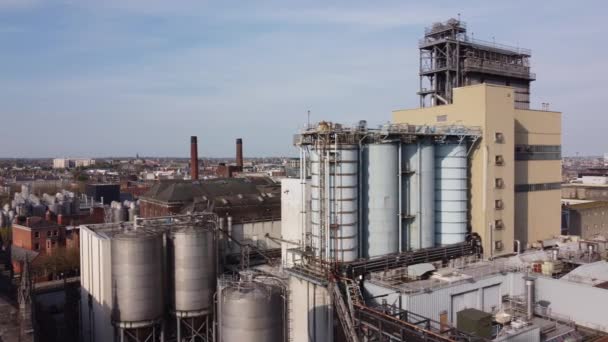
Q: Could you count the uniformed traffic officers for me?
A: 0